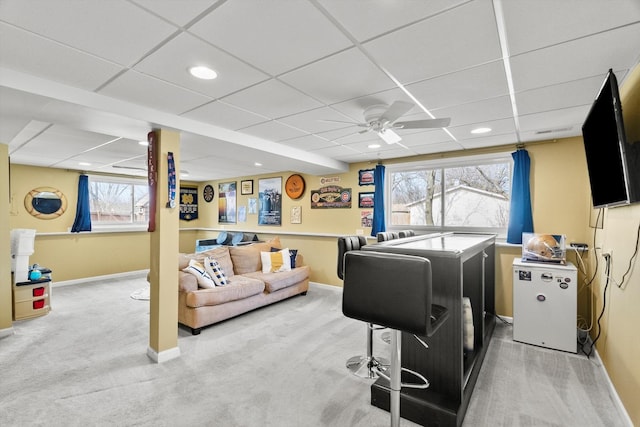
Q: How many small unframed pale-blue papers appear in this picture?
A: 2